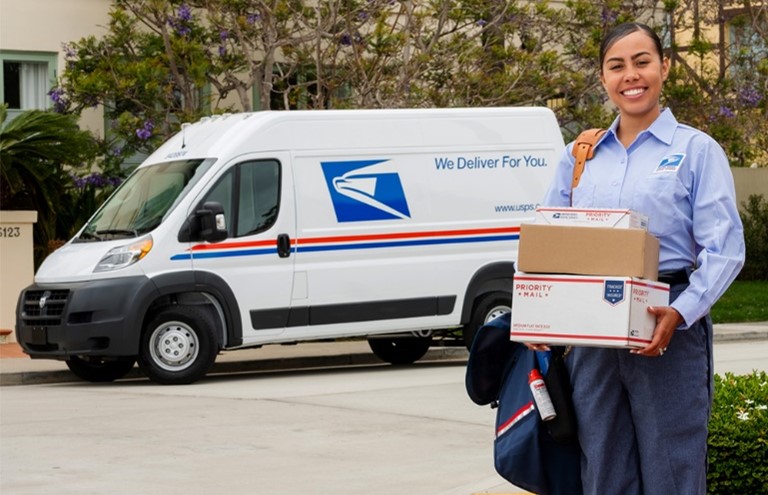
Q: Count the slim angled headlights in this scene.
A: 1